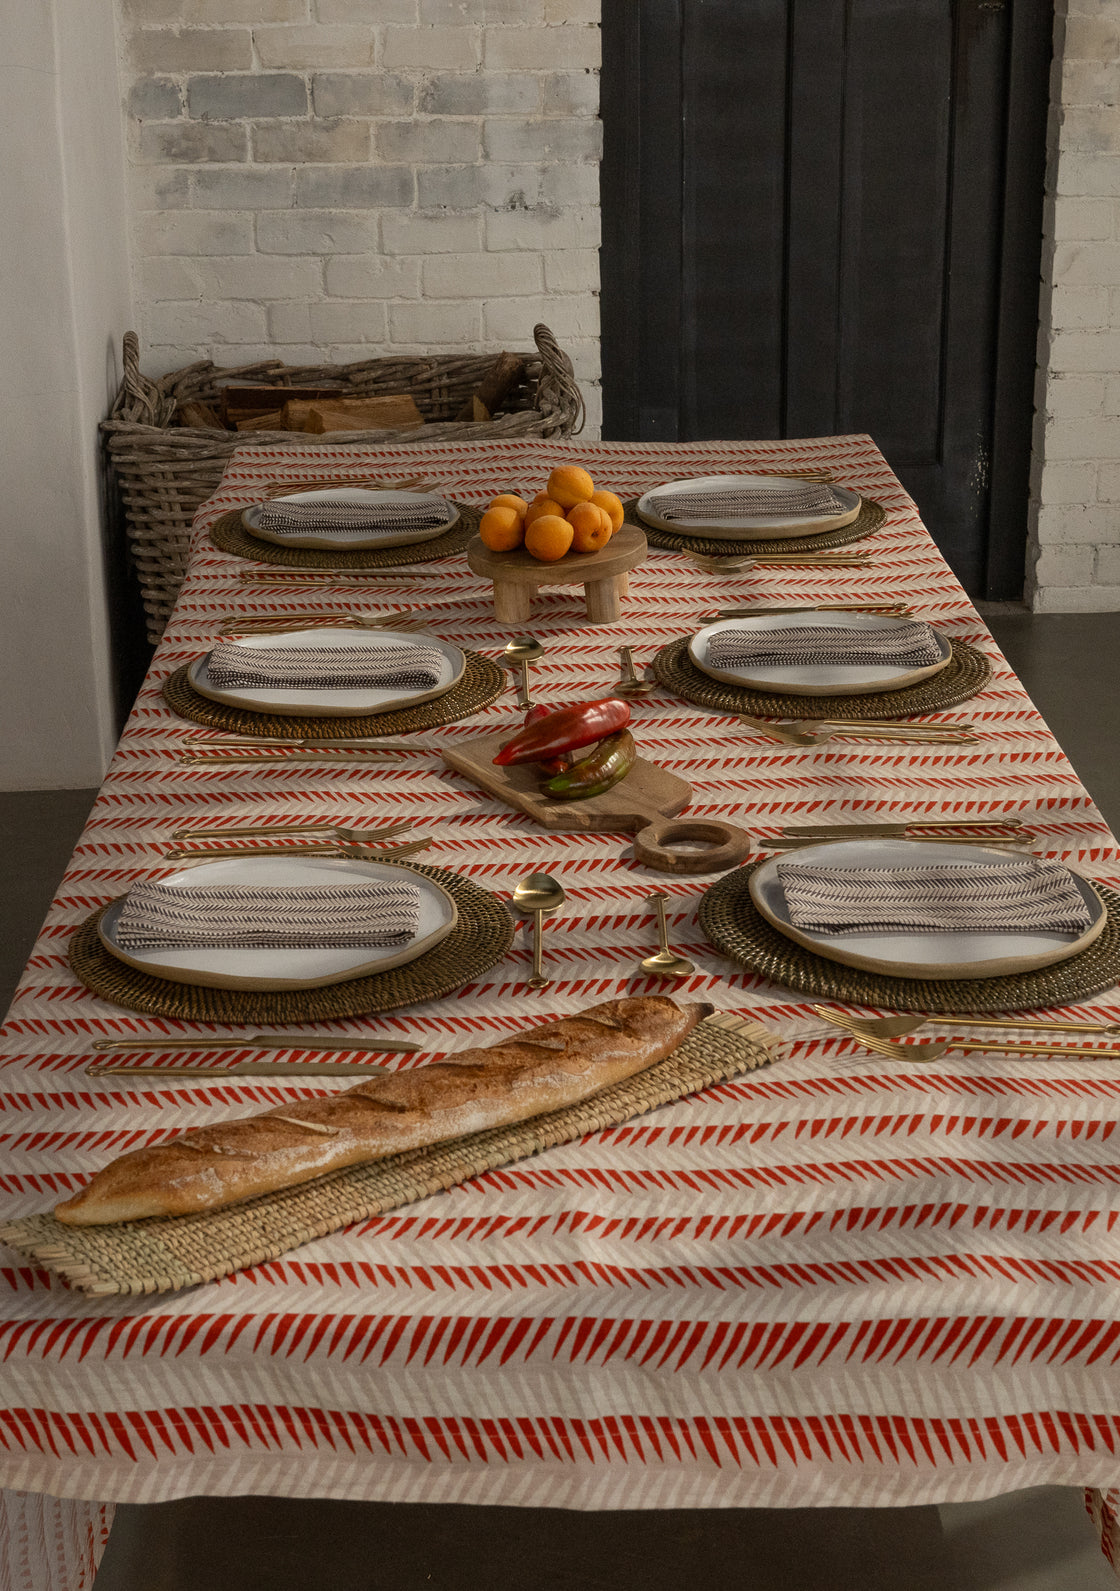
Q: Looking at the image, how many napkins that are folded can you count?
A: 6